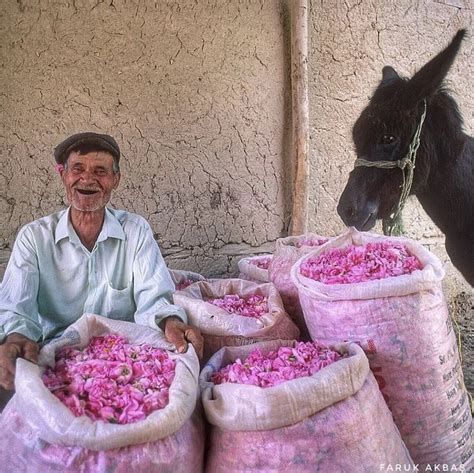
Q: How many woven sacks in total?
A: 7